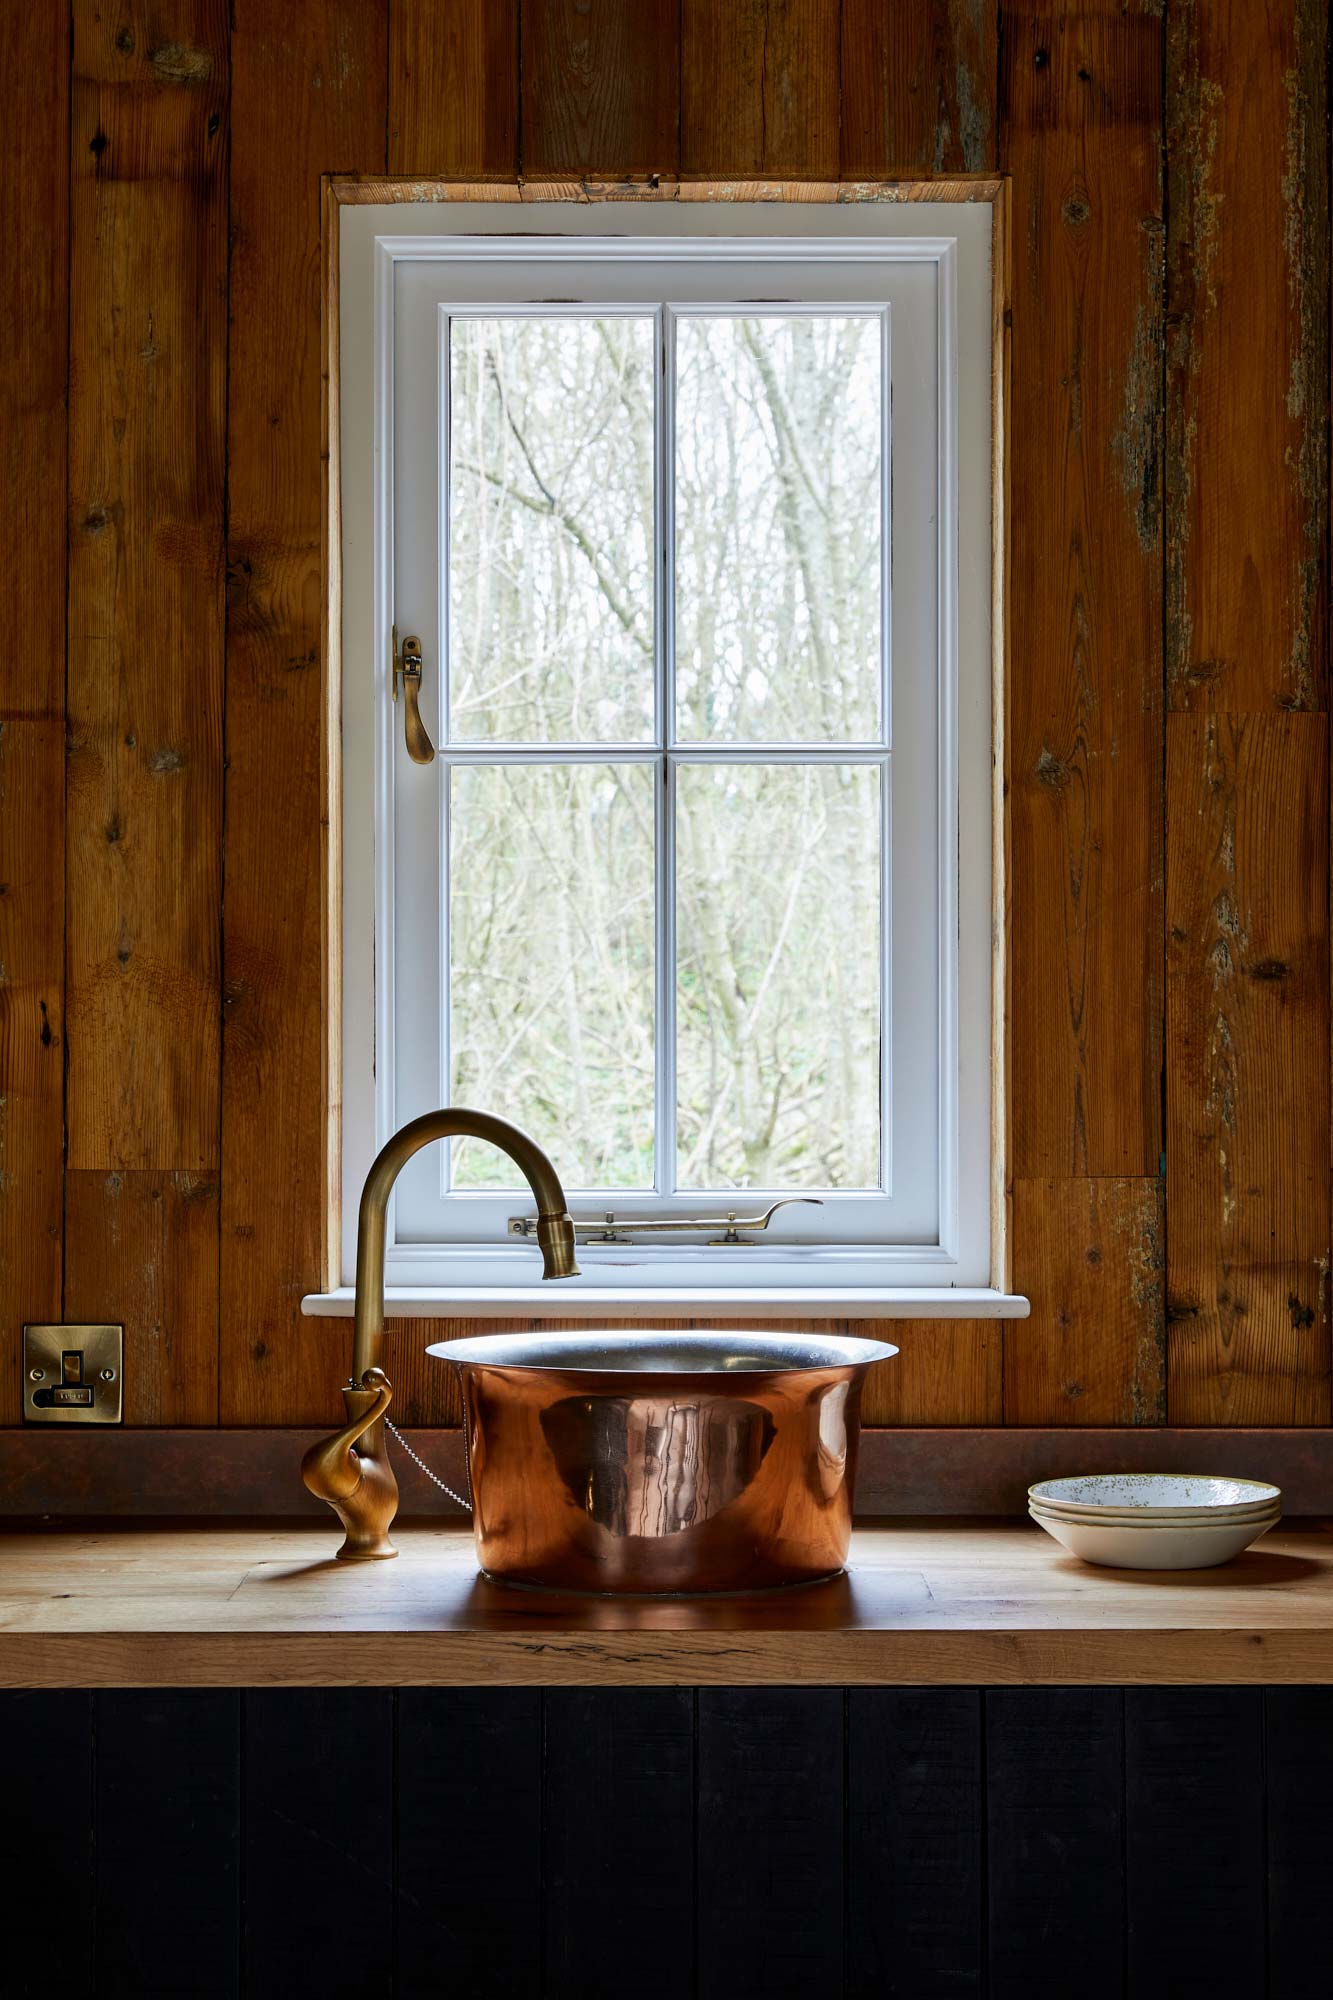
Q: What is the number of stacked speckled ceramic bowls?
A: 3